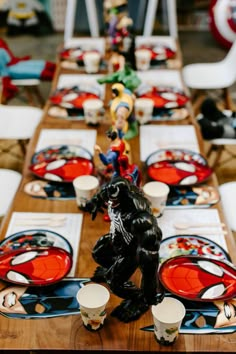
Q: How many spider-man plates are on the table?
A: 8